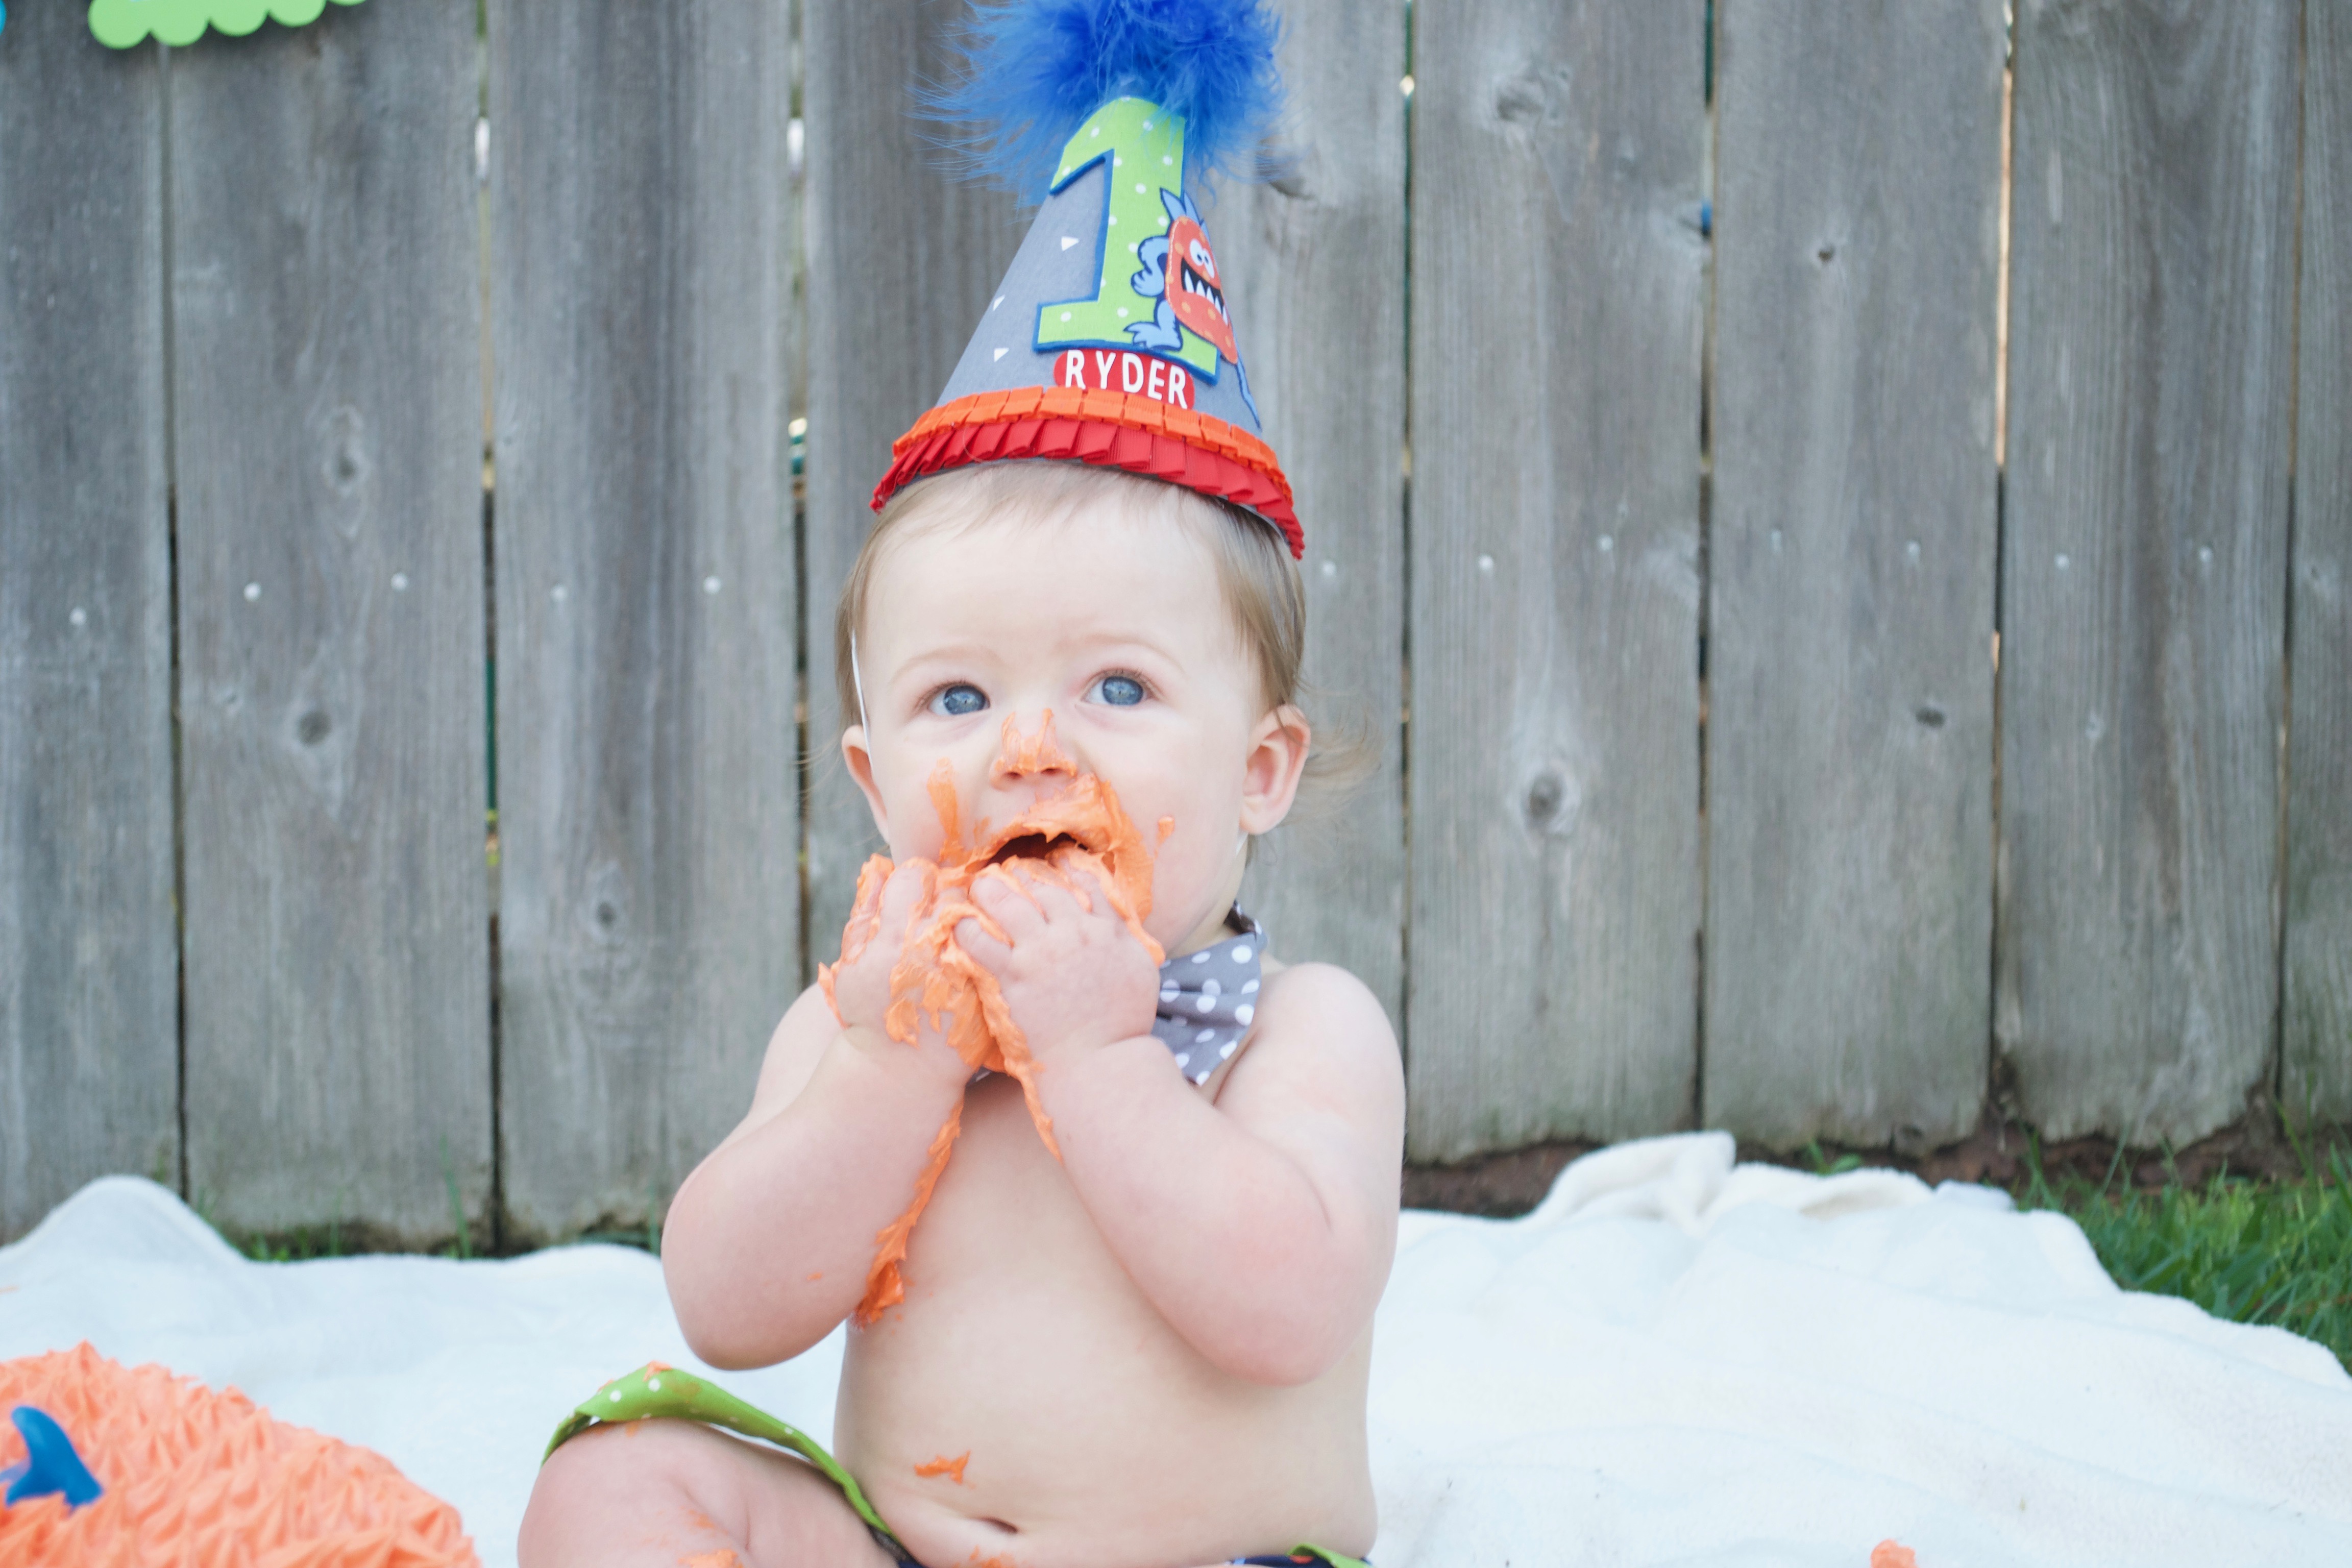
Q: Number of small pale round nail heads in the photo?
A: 12